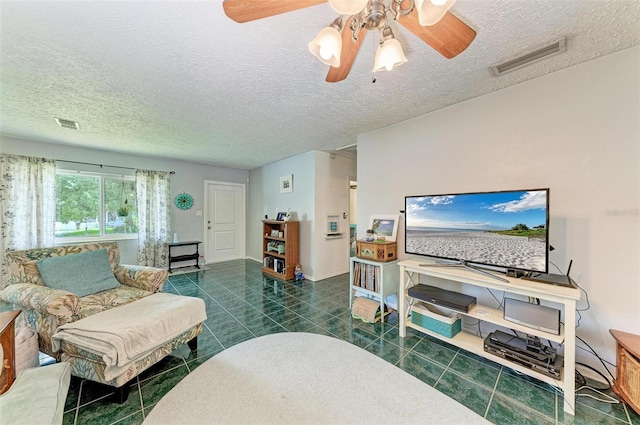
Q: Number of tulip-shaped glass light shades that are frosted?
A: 4